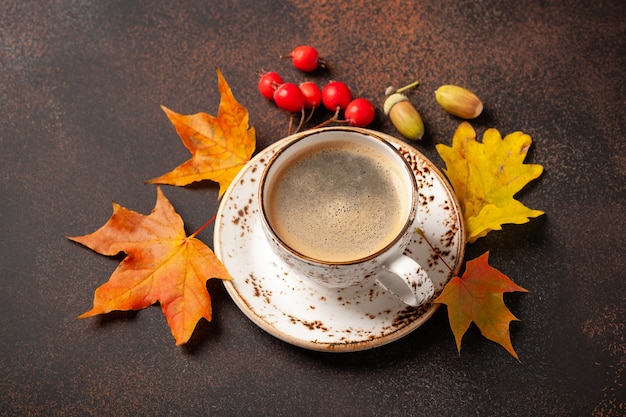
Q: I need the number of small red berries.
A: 6